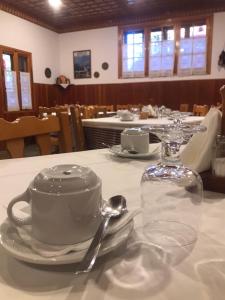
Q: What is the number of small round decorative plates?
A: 3